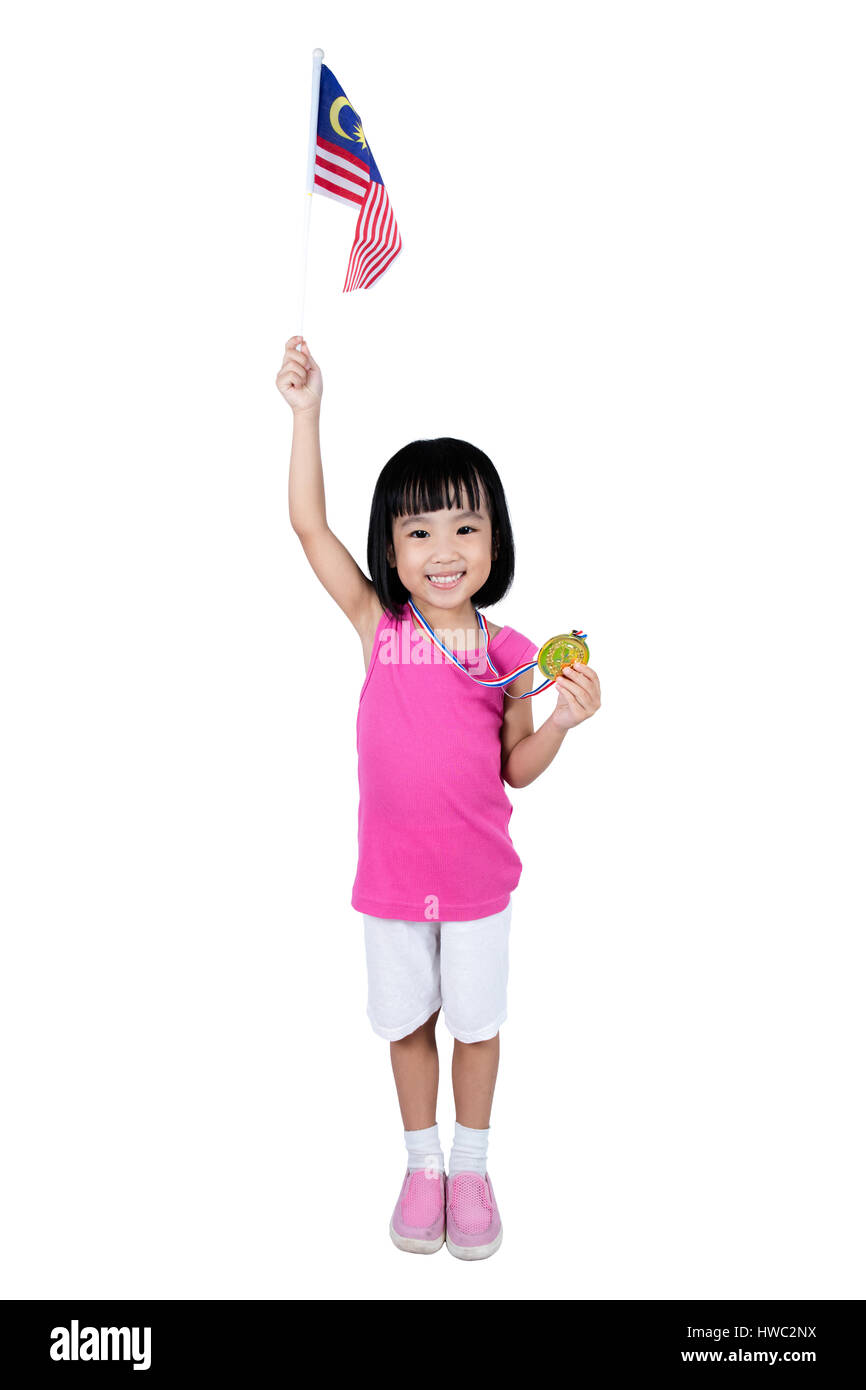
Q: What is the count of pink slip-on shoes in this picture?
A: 2